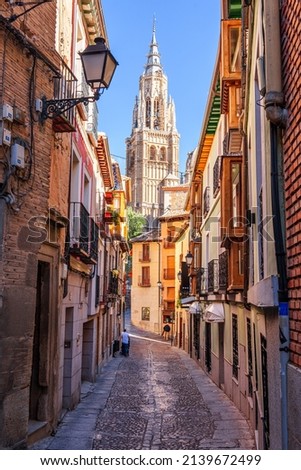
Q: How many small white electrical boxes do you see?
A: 4